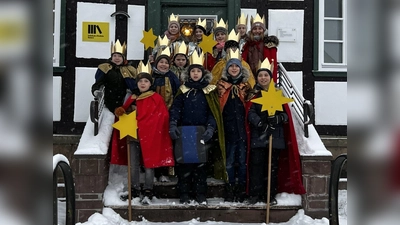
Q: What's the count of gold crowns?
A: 14